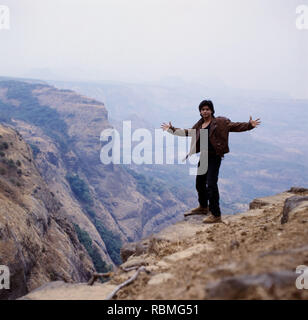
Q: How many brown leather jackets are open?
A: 1